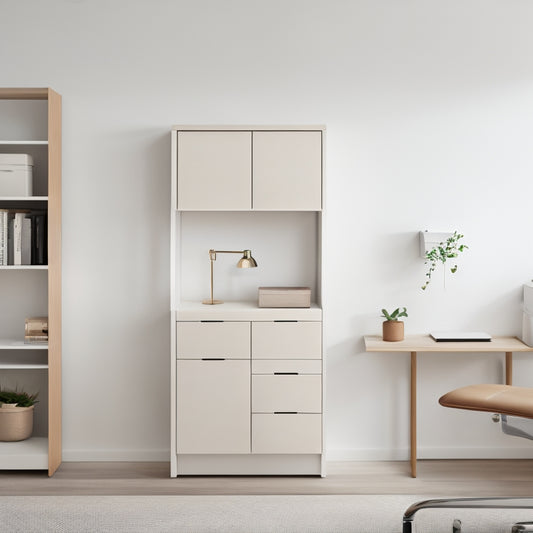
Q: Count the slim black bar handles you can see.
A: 5